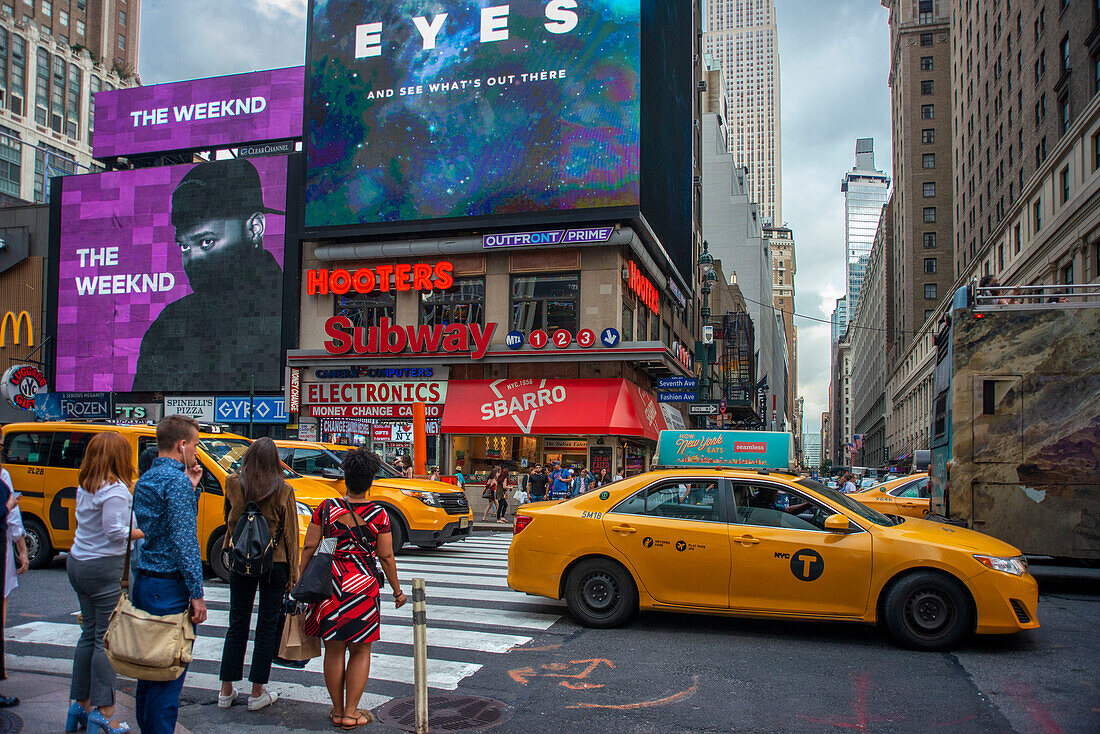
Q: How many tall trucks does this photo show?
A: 1